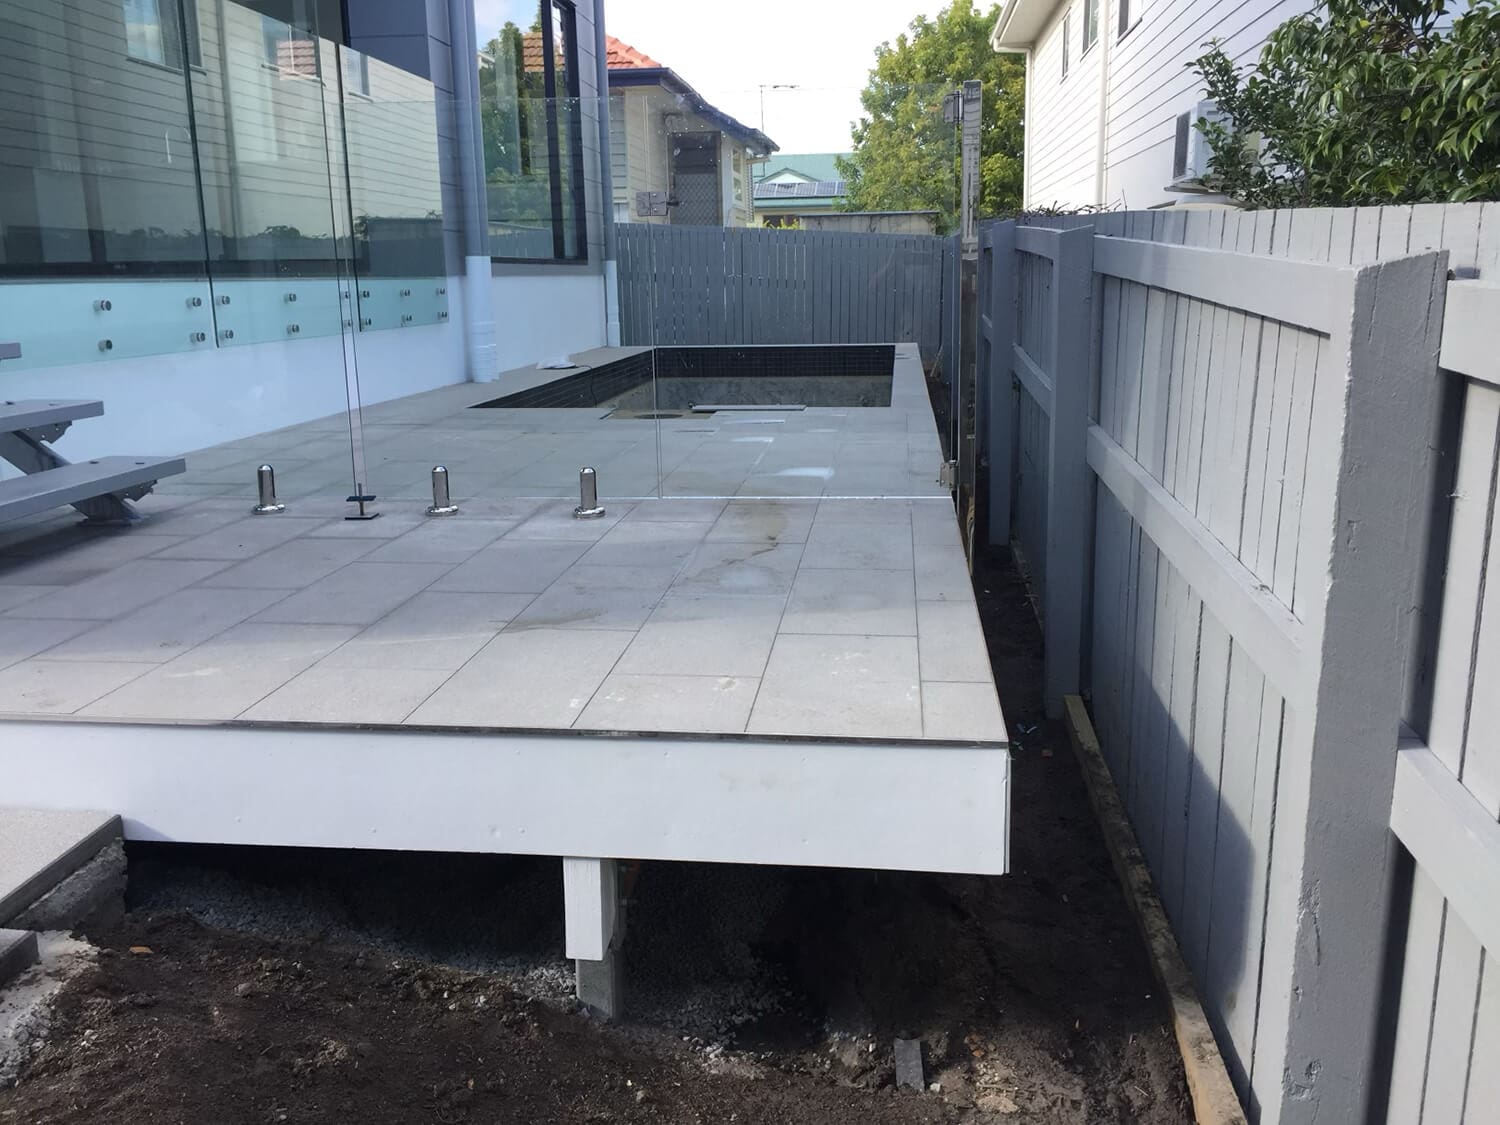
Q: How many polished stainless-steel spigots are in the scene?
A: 3